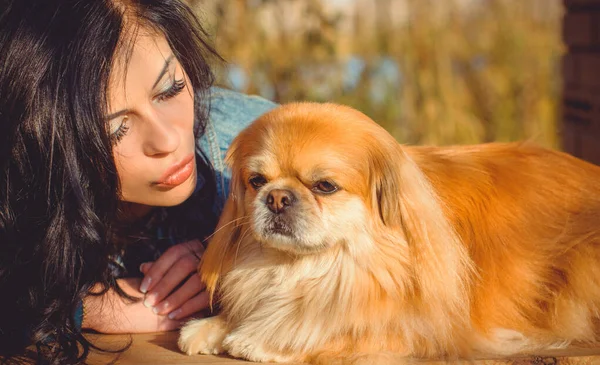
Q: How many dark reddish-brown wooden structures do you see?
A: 1